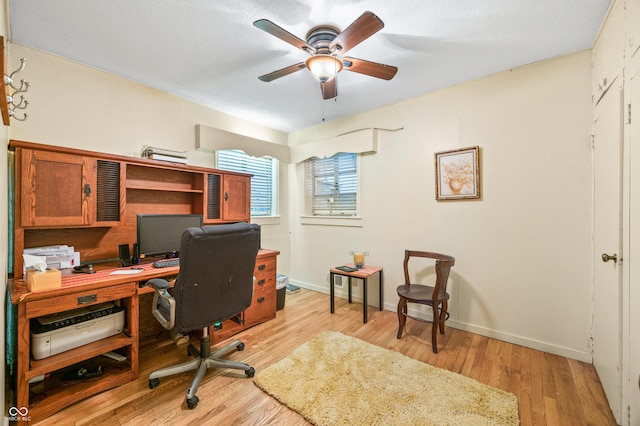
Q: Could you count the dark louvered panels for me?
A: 2